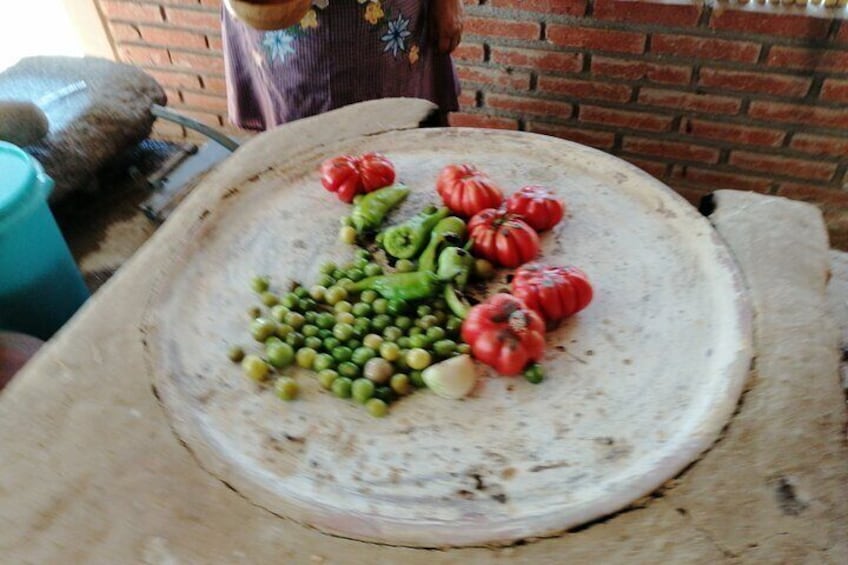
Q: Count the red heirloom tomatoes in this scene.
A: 6